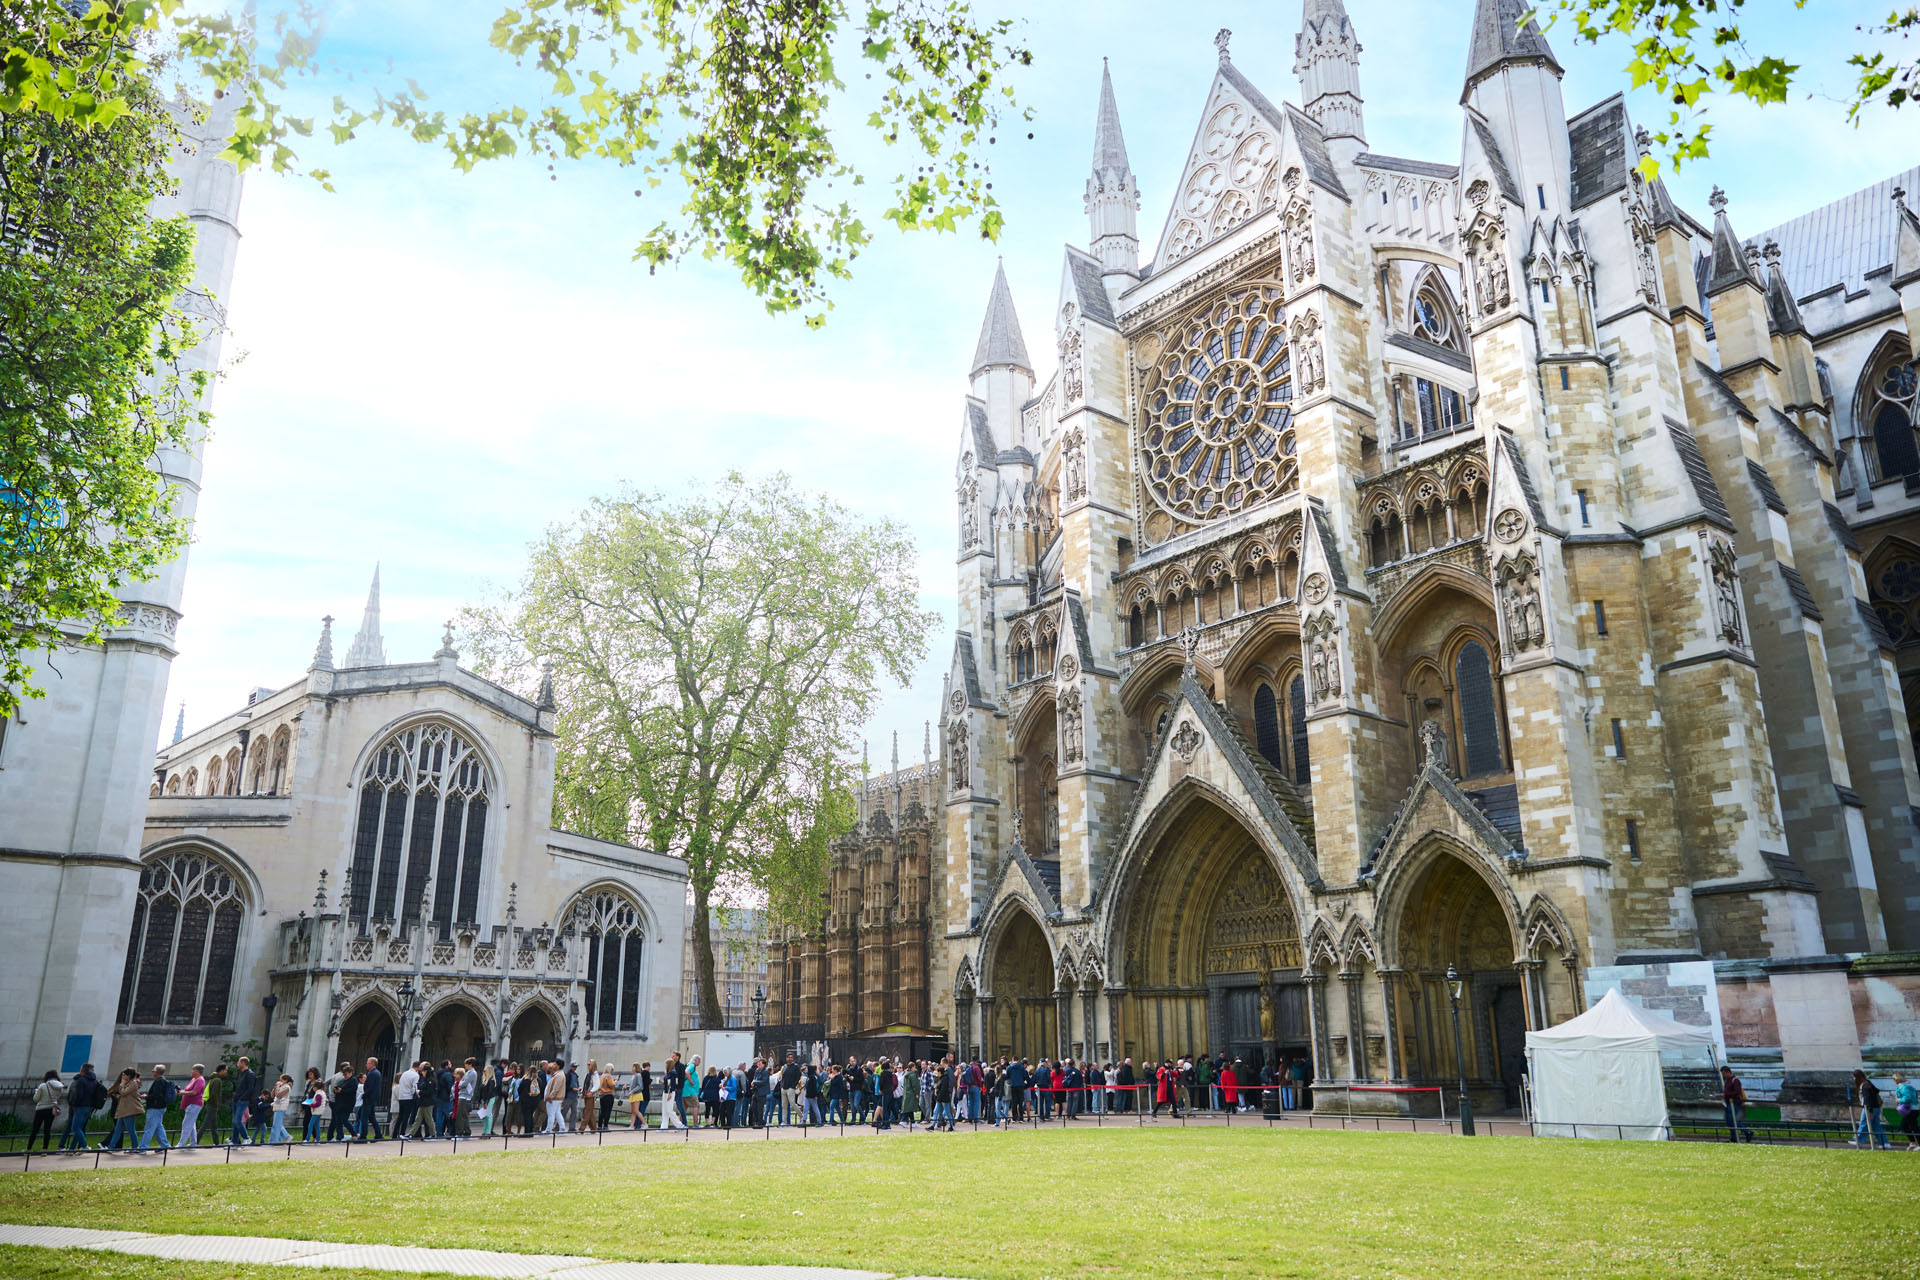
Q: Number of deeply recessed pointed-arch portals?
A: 3